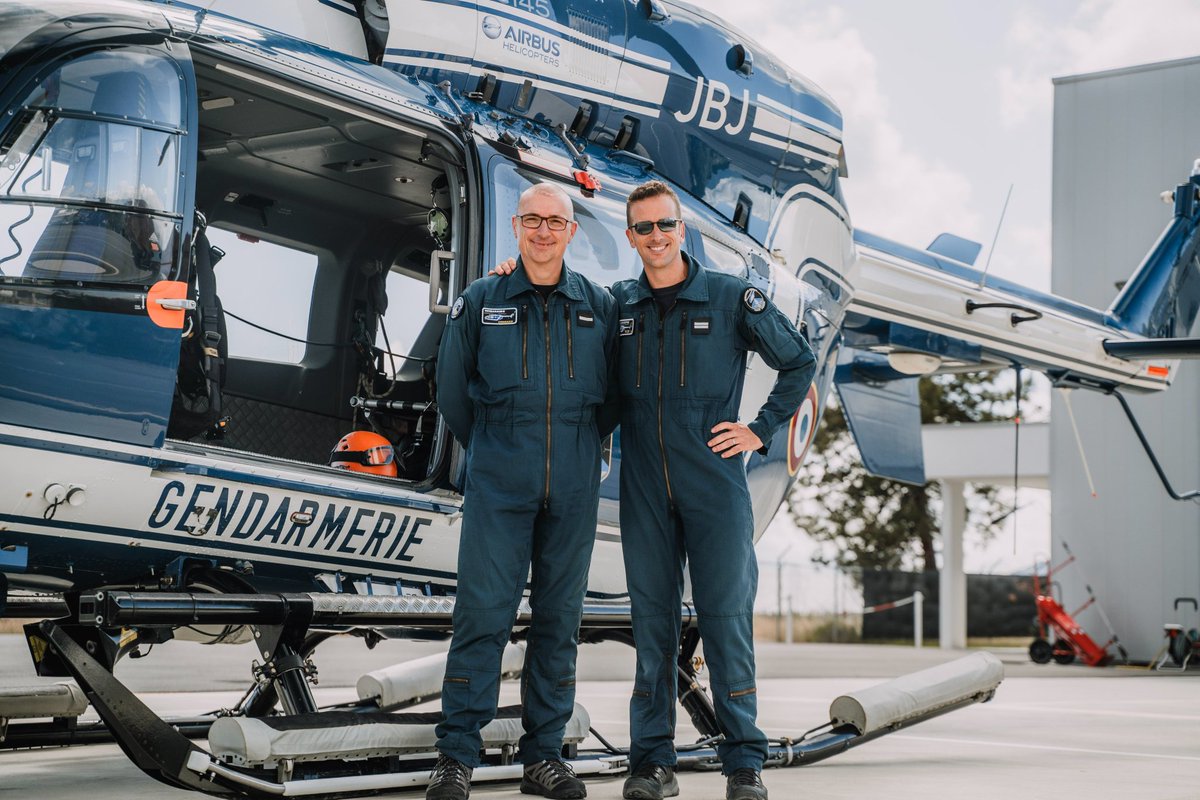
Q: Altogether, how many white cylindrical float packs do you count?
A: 4